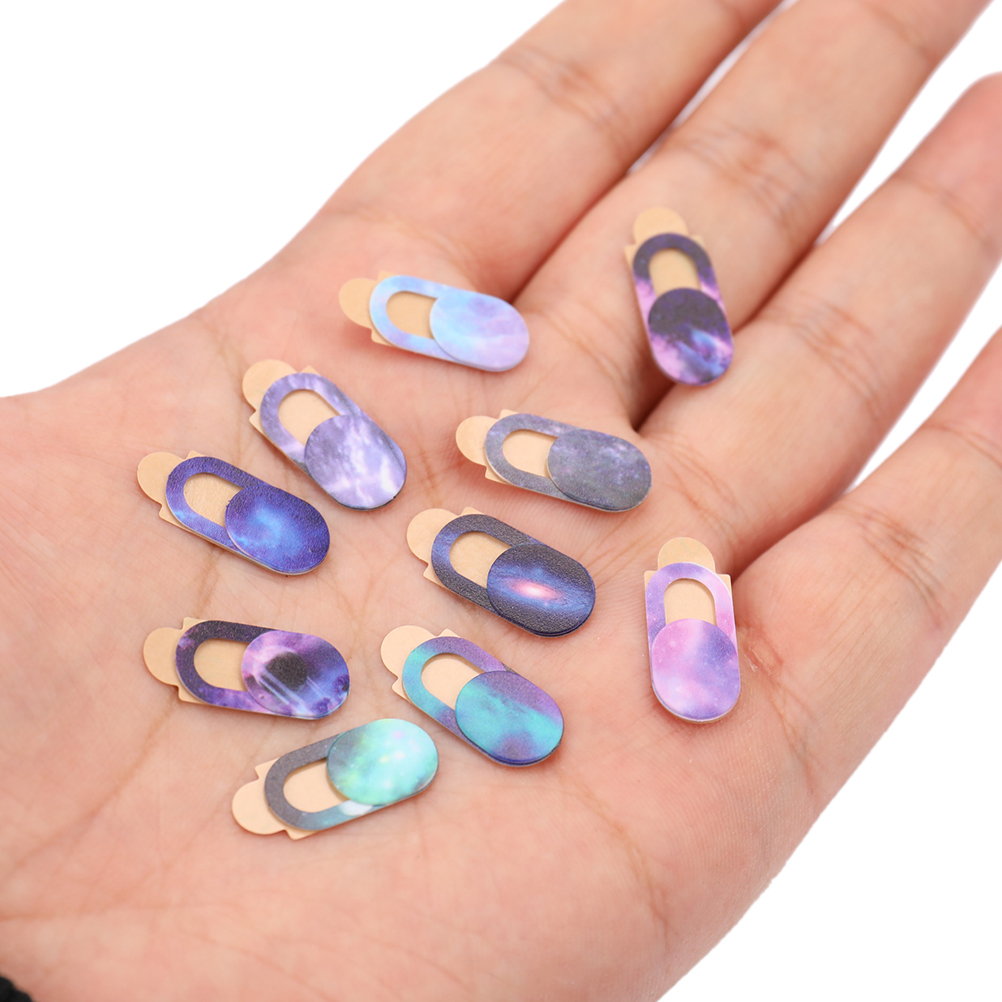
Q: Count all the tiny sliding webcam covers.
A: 10